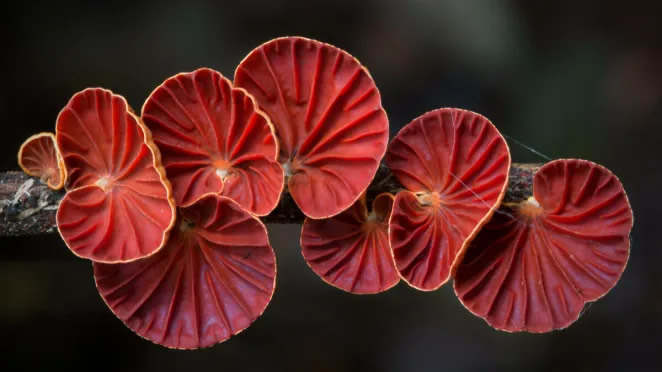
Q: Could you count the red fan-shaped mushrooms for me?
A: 8